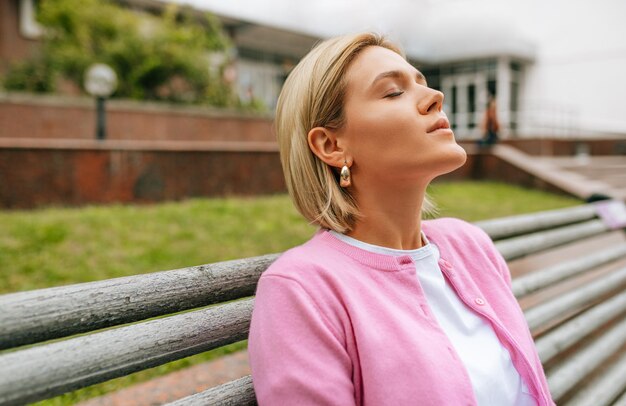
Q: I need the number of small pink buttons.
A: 2